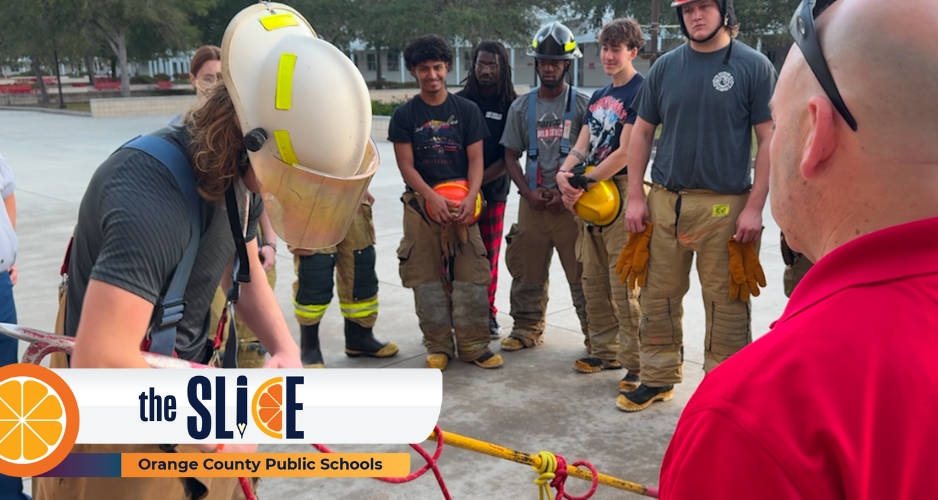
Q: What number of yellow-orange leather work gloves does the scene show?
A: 2